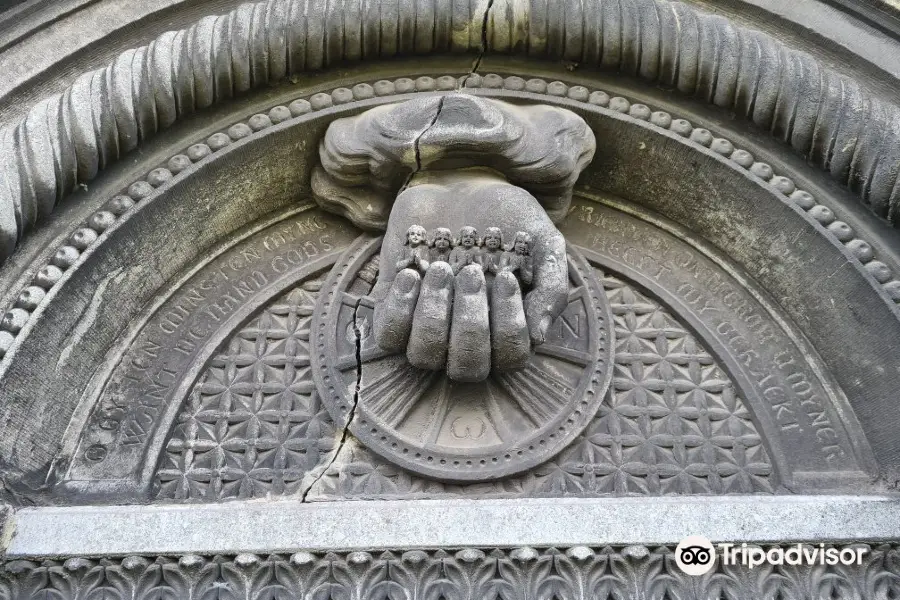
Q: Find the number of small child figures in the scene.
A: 5